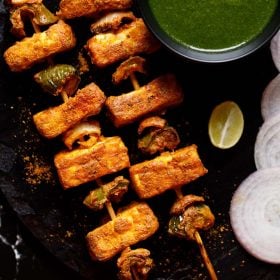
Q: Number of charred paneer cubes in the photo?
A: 8